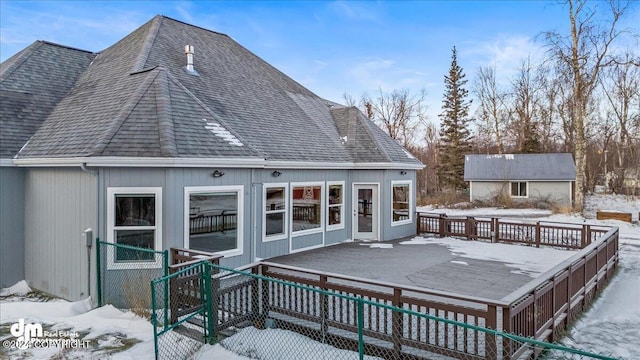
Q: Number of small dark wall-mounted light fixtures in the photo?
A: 3